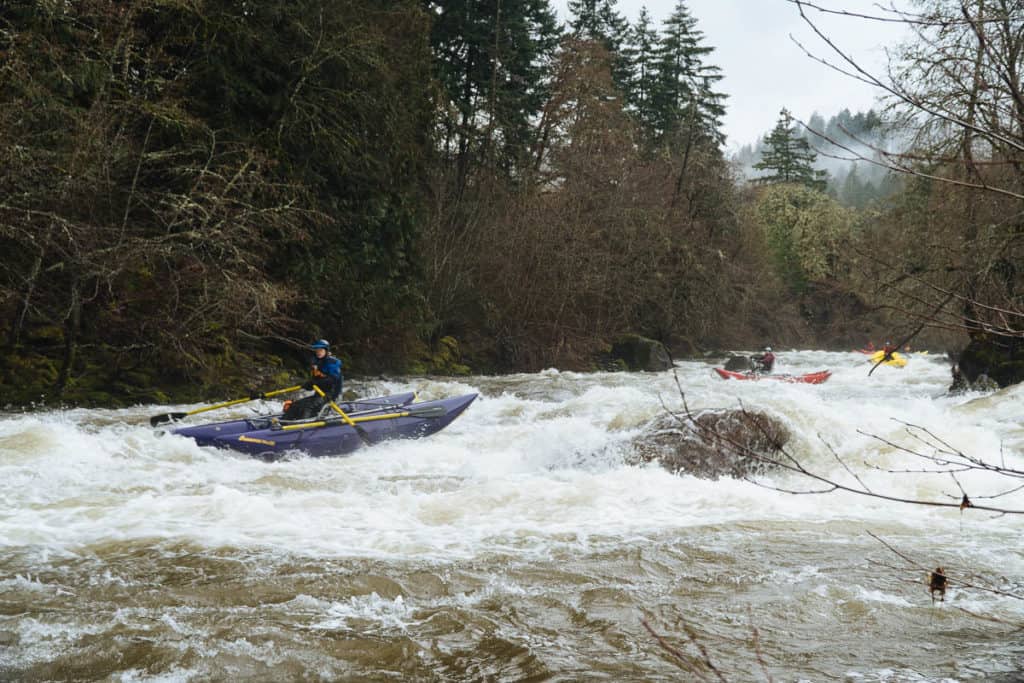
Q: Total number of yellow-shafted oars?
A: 3